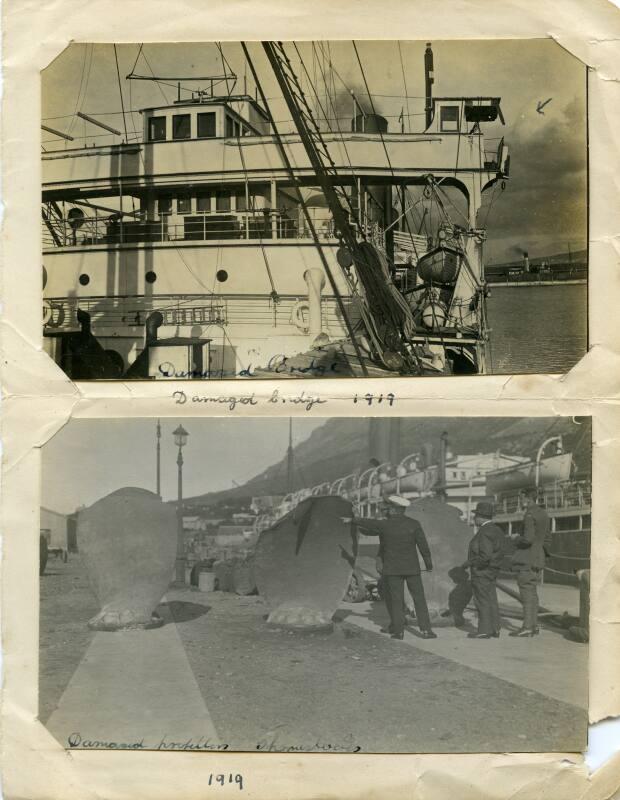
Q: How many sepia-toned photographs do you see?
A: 1